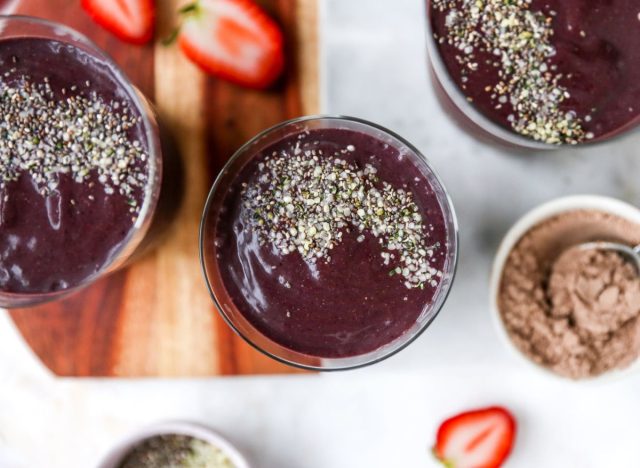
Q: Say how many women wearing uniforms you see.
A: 0